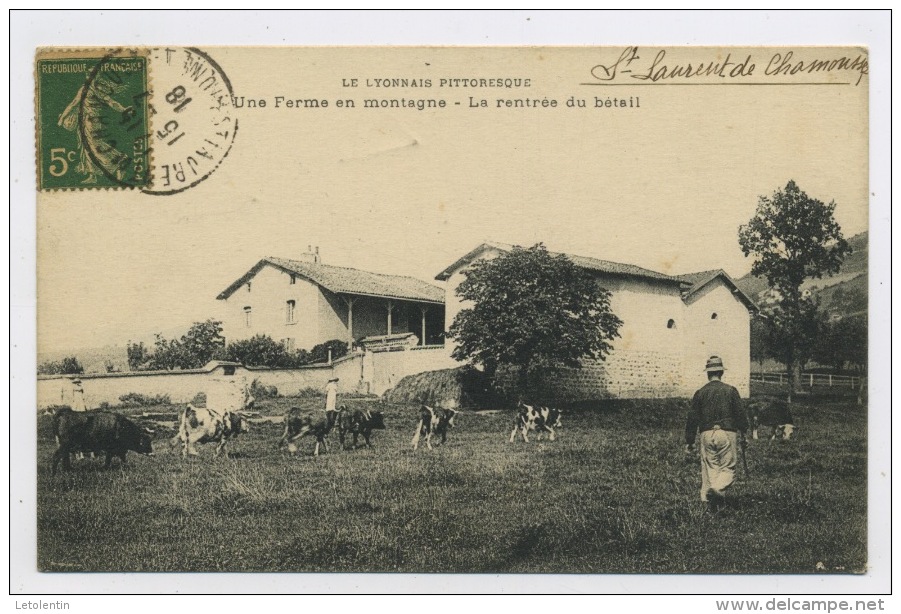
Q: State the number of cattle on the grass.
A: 7